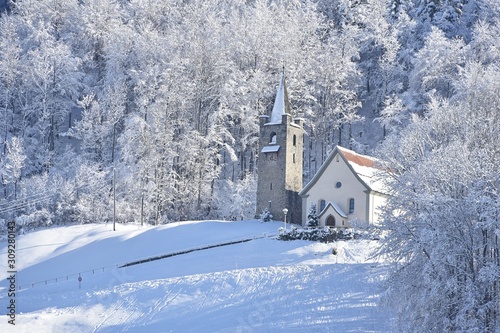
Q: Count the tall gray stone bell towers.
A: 1